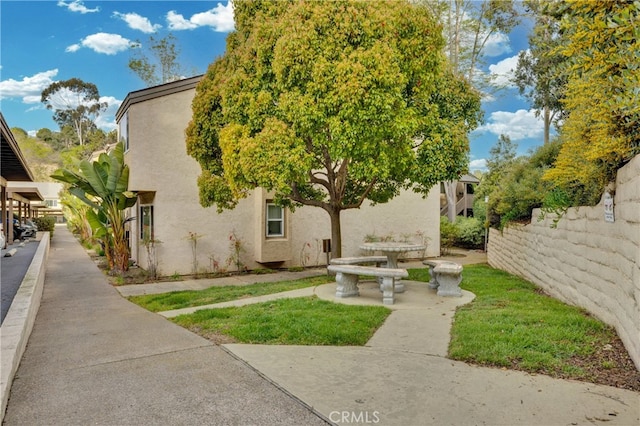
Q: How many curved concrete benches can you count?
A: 3